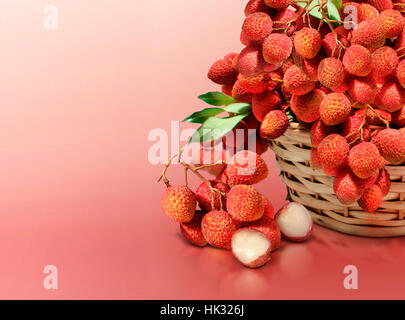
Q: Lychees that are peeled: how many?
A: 2